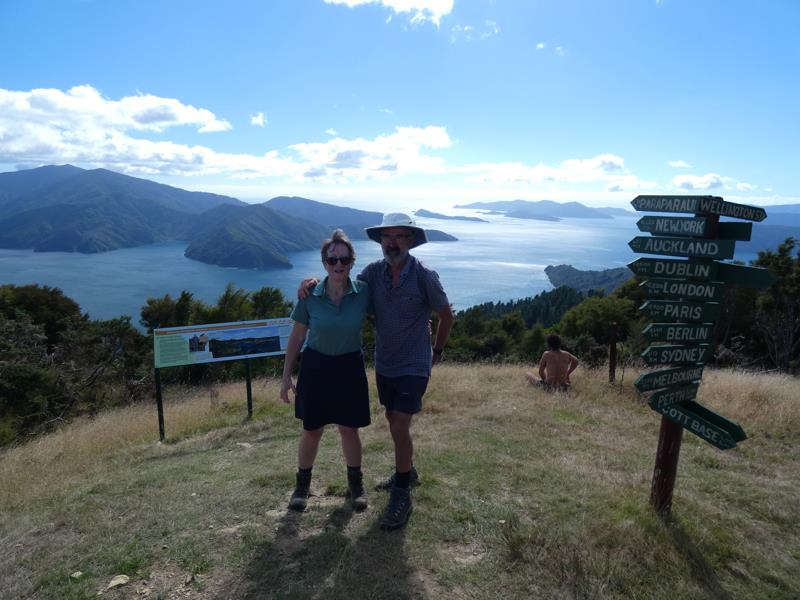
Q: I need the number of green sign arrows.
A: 15